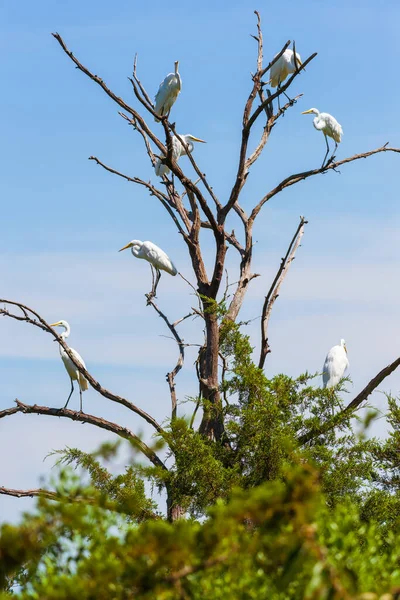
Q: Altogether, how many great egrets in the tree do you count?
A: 7